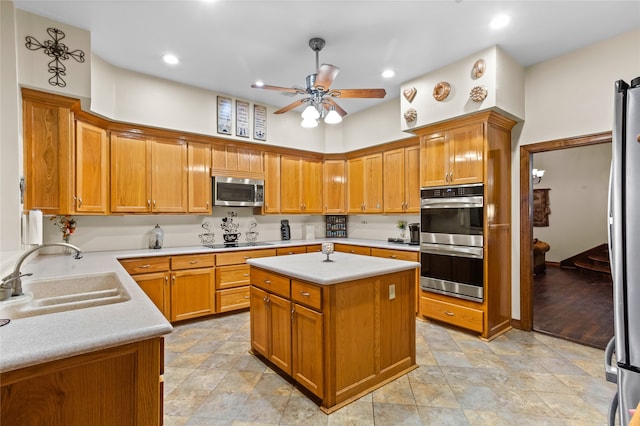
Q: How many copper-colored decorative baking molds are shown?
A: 5